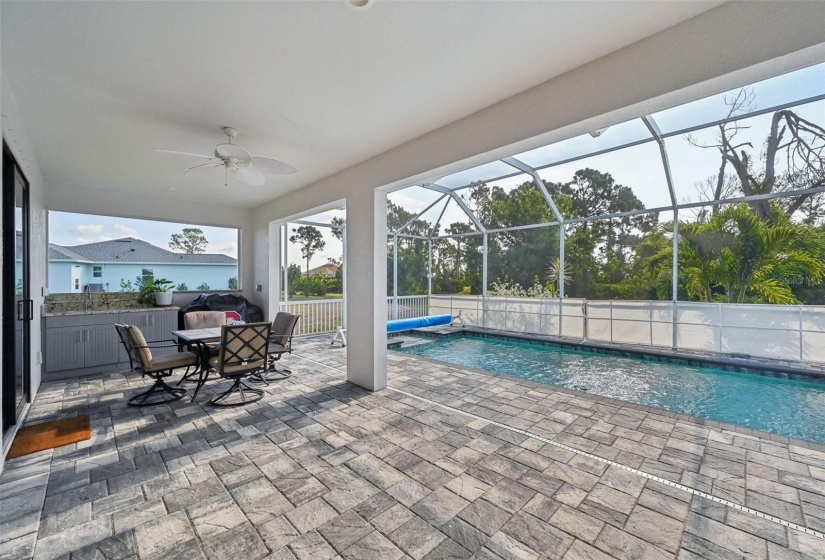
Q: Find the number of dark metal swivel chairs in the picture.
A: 4